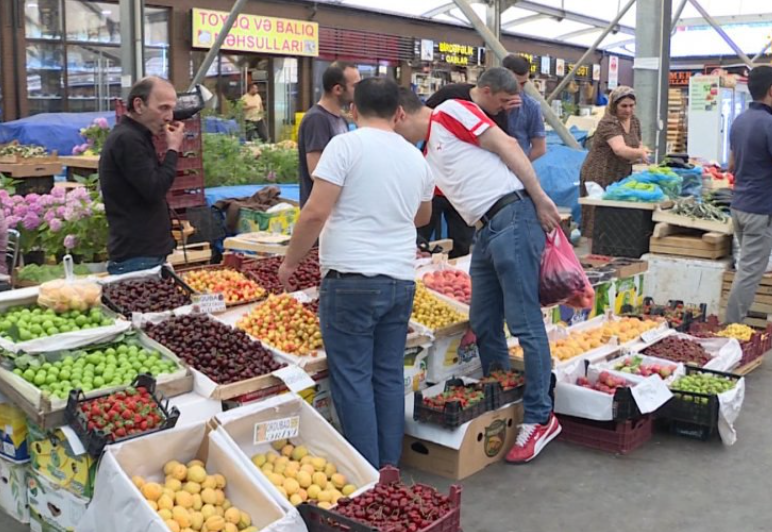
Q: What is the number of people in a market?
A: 9